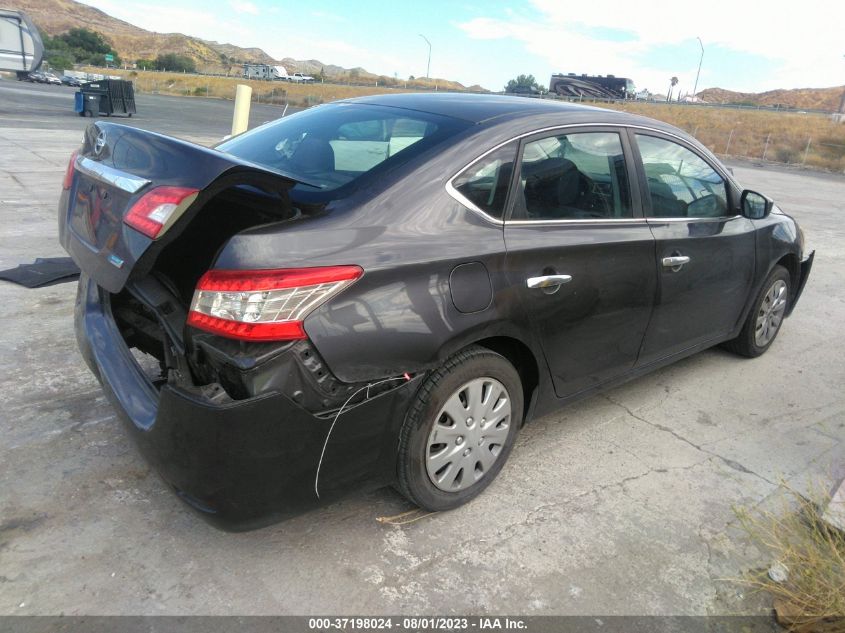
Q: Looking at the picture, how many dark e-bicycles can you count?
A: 0